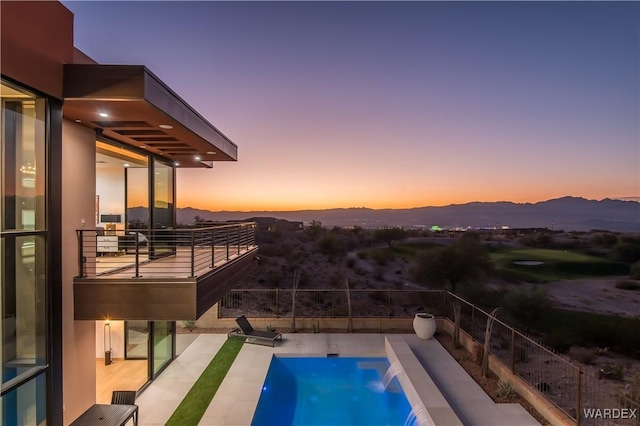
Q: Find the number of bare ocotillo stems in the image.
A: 4